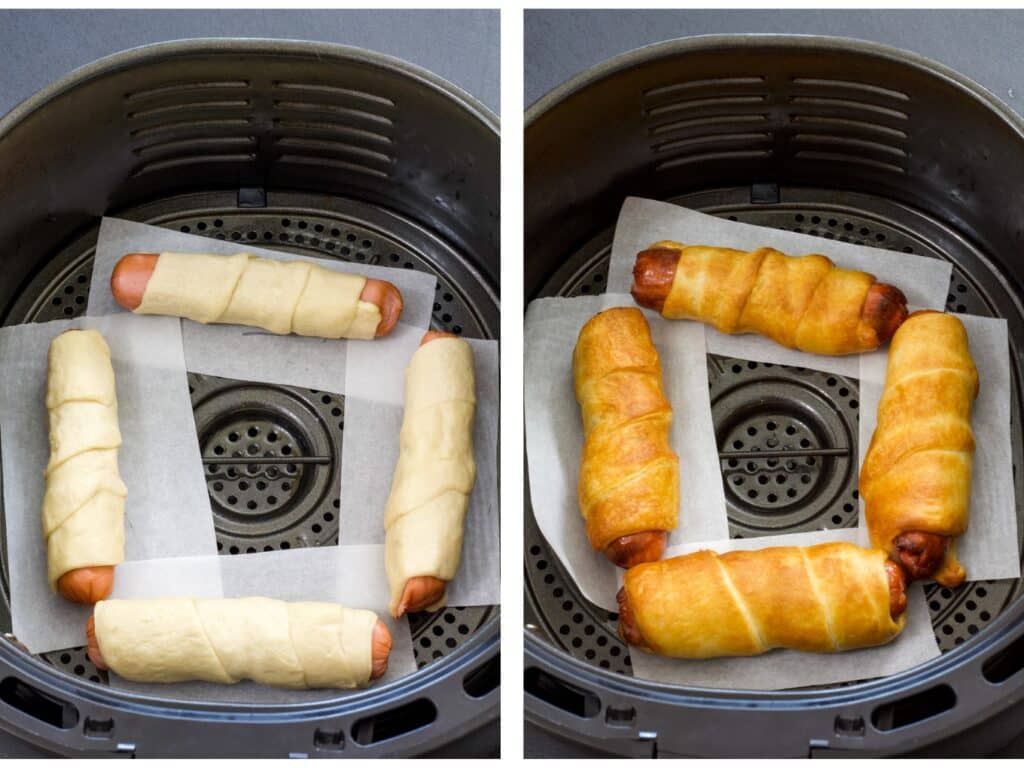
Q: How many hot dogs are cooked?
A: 4